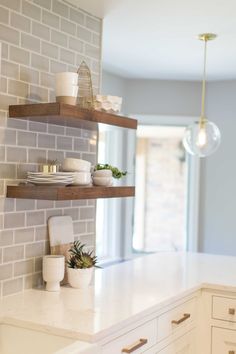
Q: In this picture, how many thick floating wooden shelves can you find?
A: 2